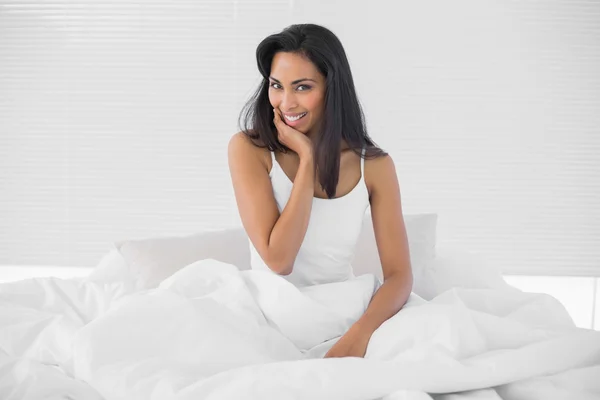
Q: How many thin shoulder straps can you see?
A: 2